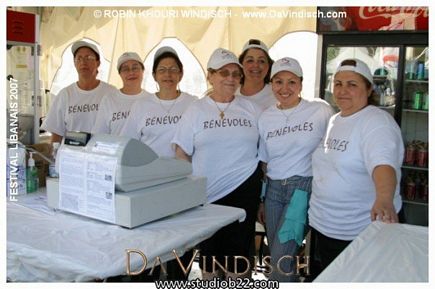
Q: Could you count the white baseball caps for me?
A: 7